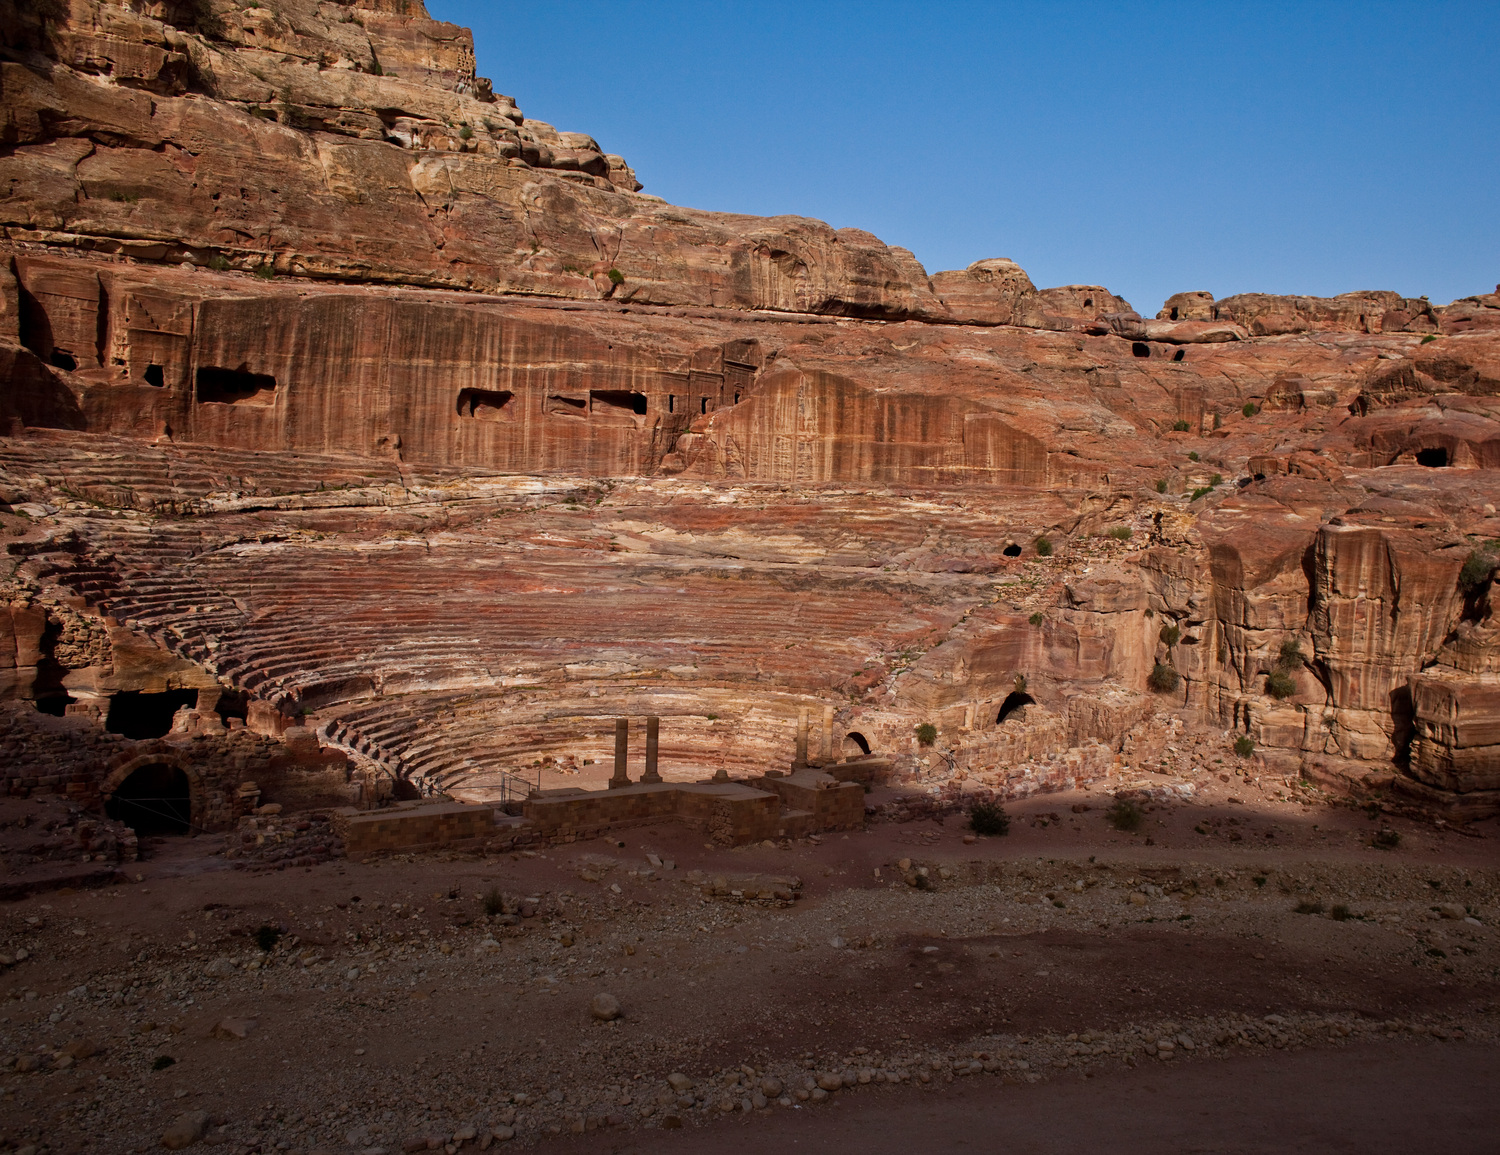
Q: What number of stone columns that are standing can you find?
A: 4